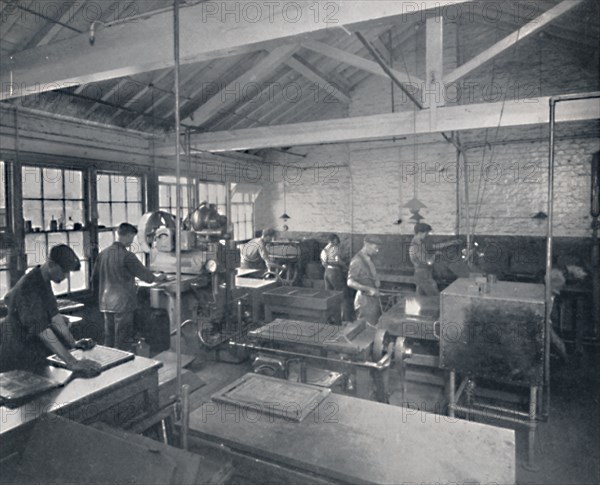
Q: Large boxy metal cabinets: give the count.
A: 1